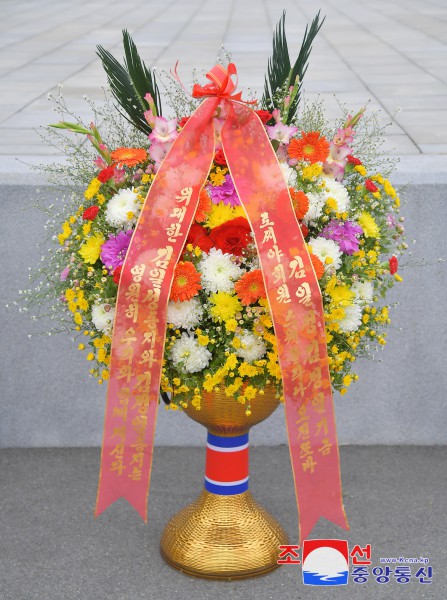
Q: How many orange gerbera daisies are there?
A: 7